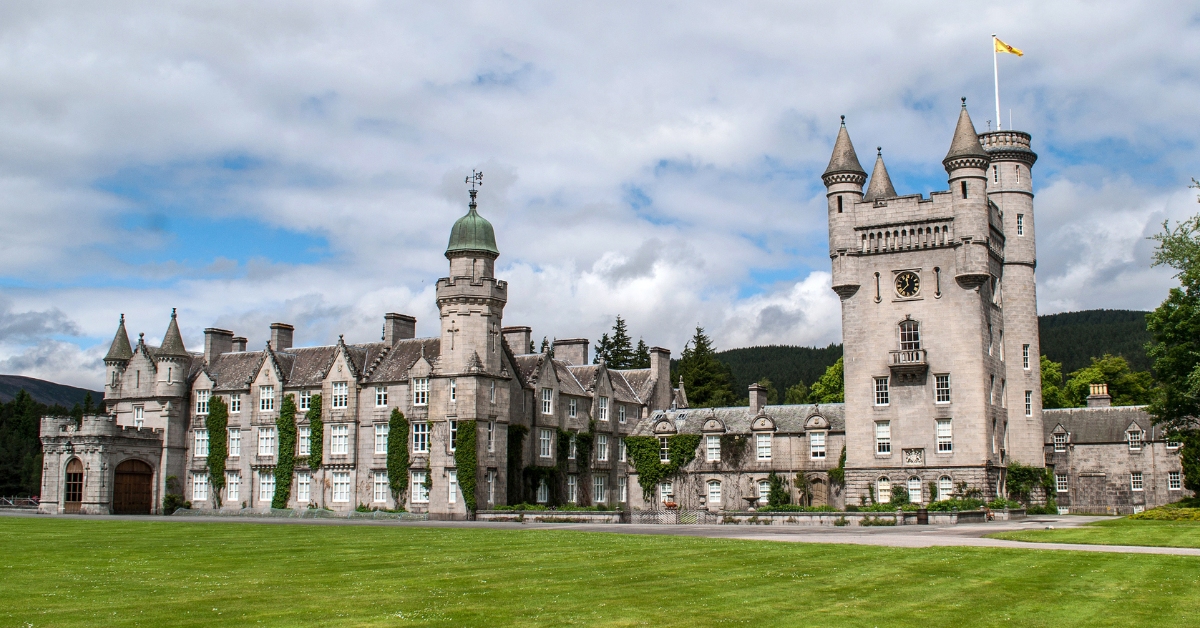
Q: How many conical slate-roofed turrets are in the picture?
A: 5